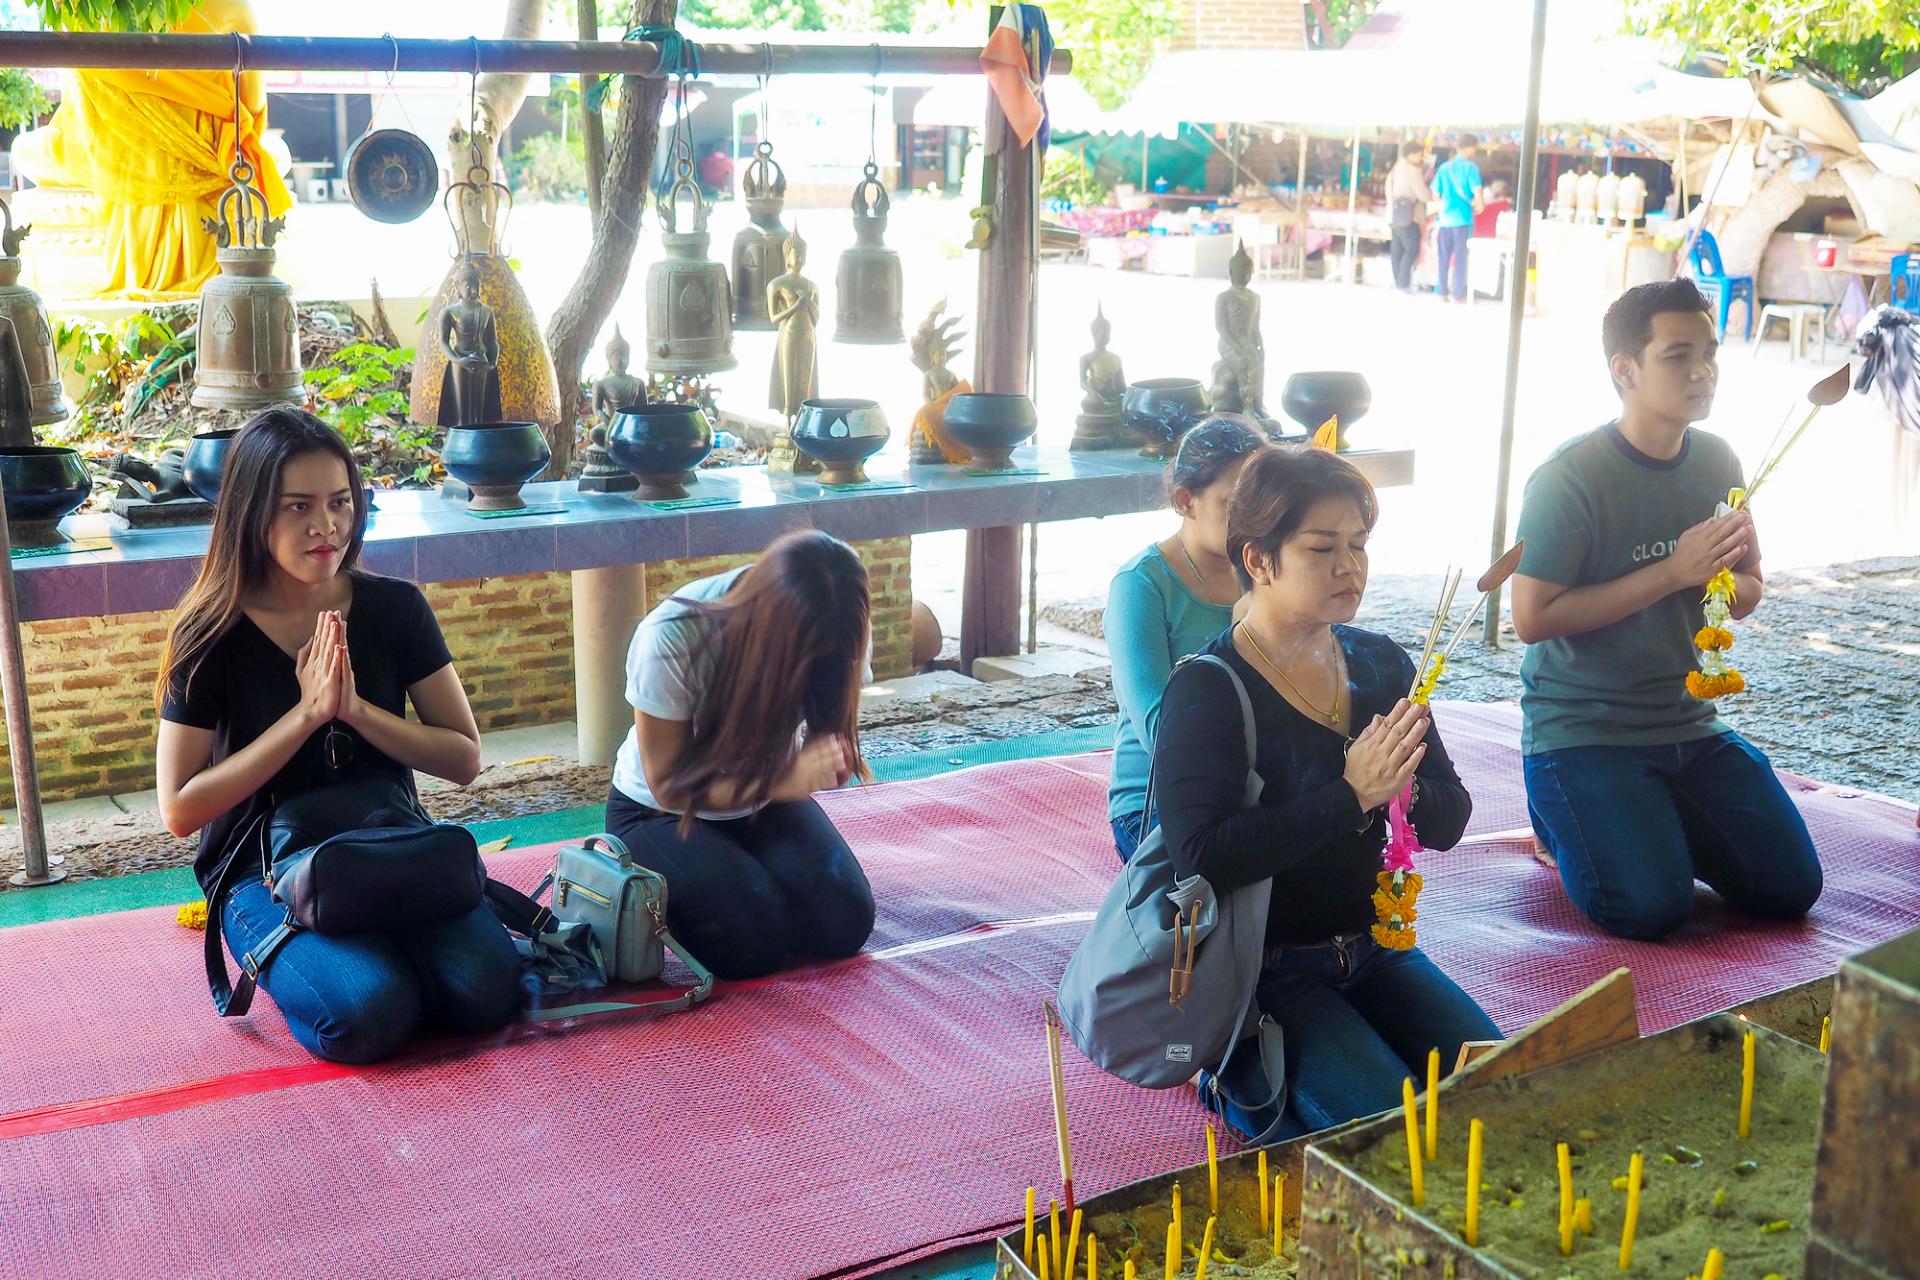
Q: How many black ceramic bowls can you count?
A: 8